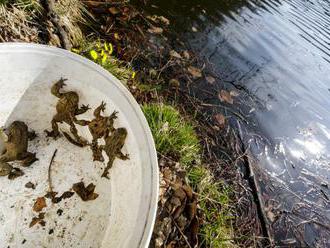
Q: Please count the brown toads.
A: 4